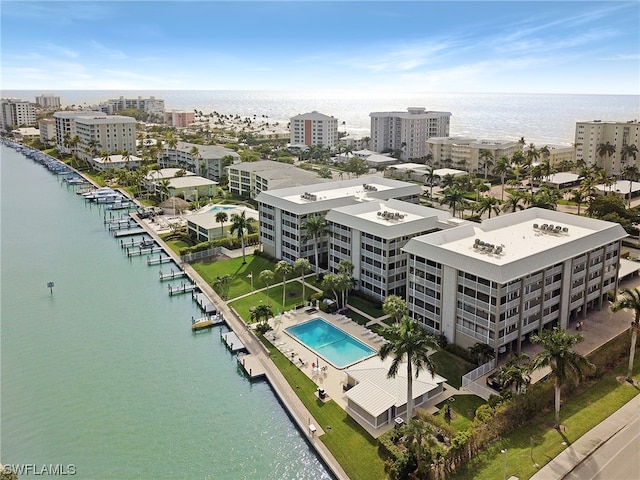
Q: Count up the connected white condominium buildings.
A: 3